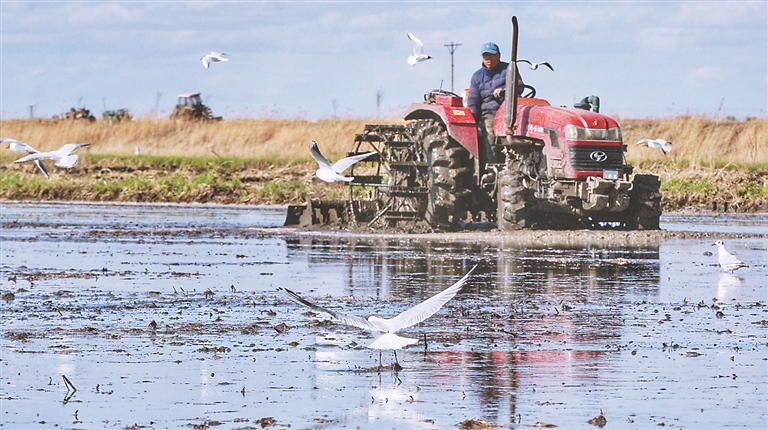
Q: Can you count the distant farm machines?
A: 3